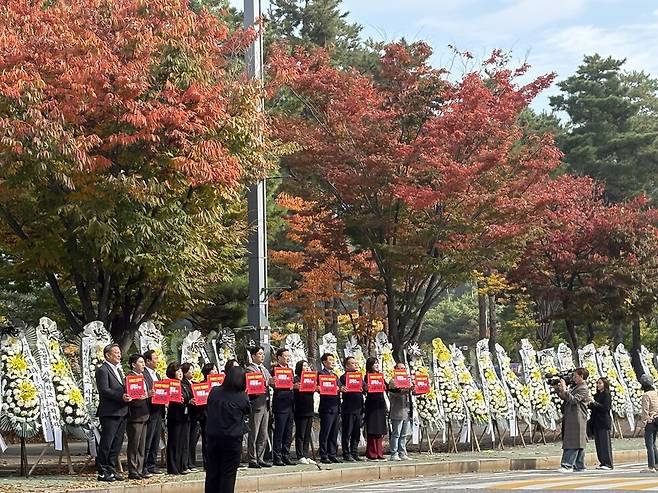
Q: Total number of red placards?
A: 13